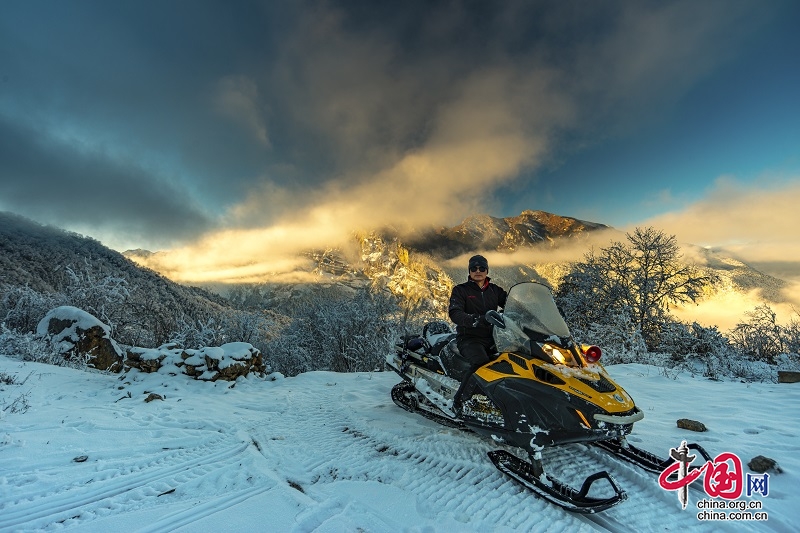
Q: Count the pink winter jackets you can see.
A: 0